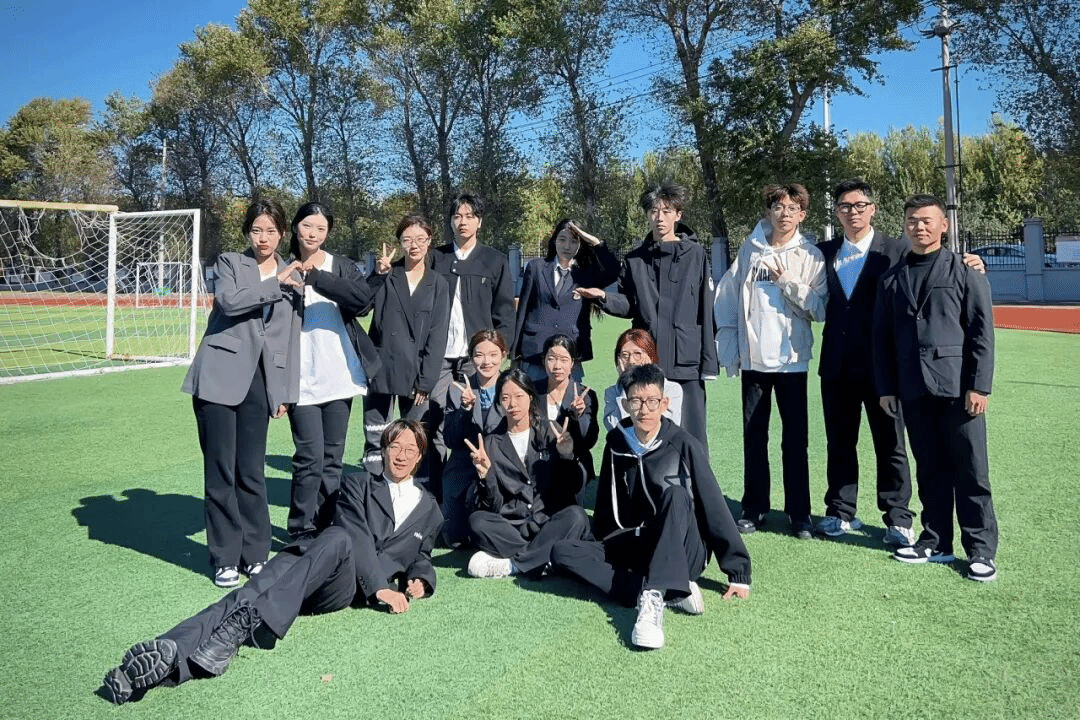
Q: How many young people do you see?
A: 15